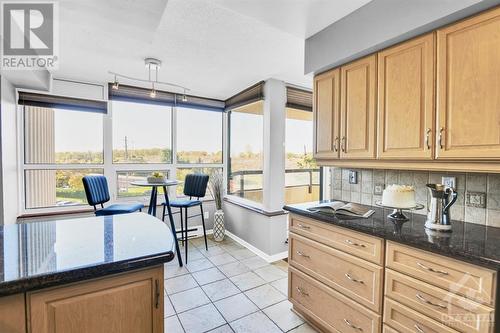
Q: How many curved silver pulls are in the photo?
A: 14